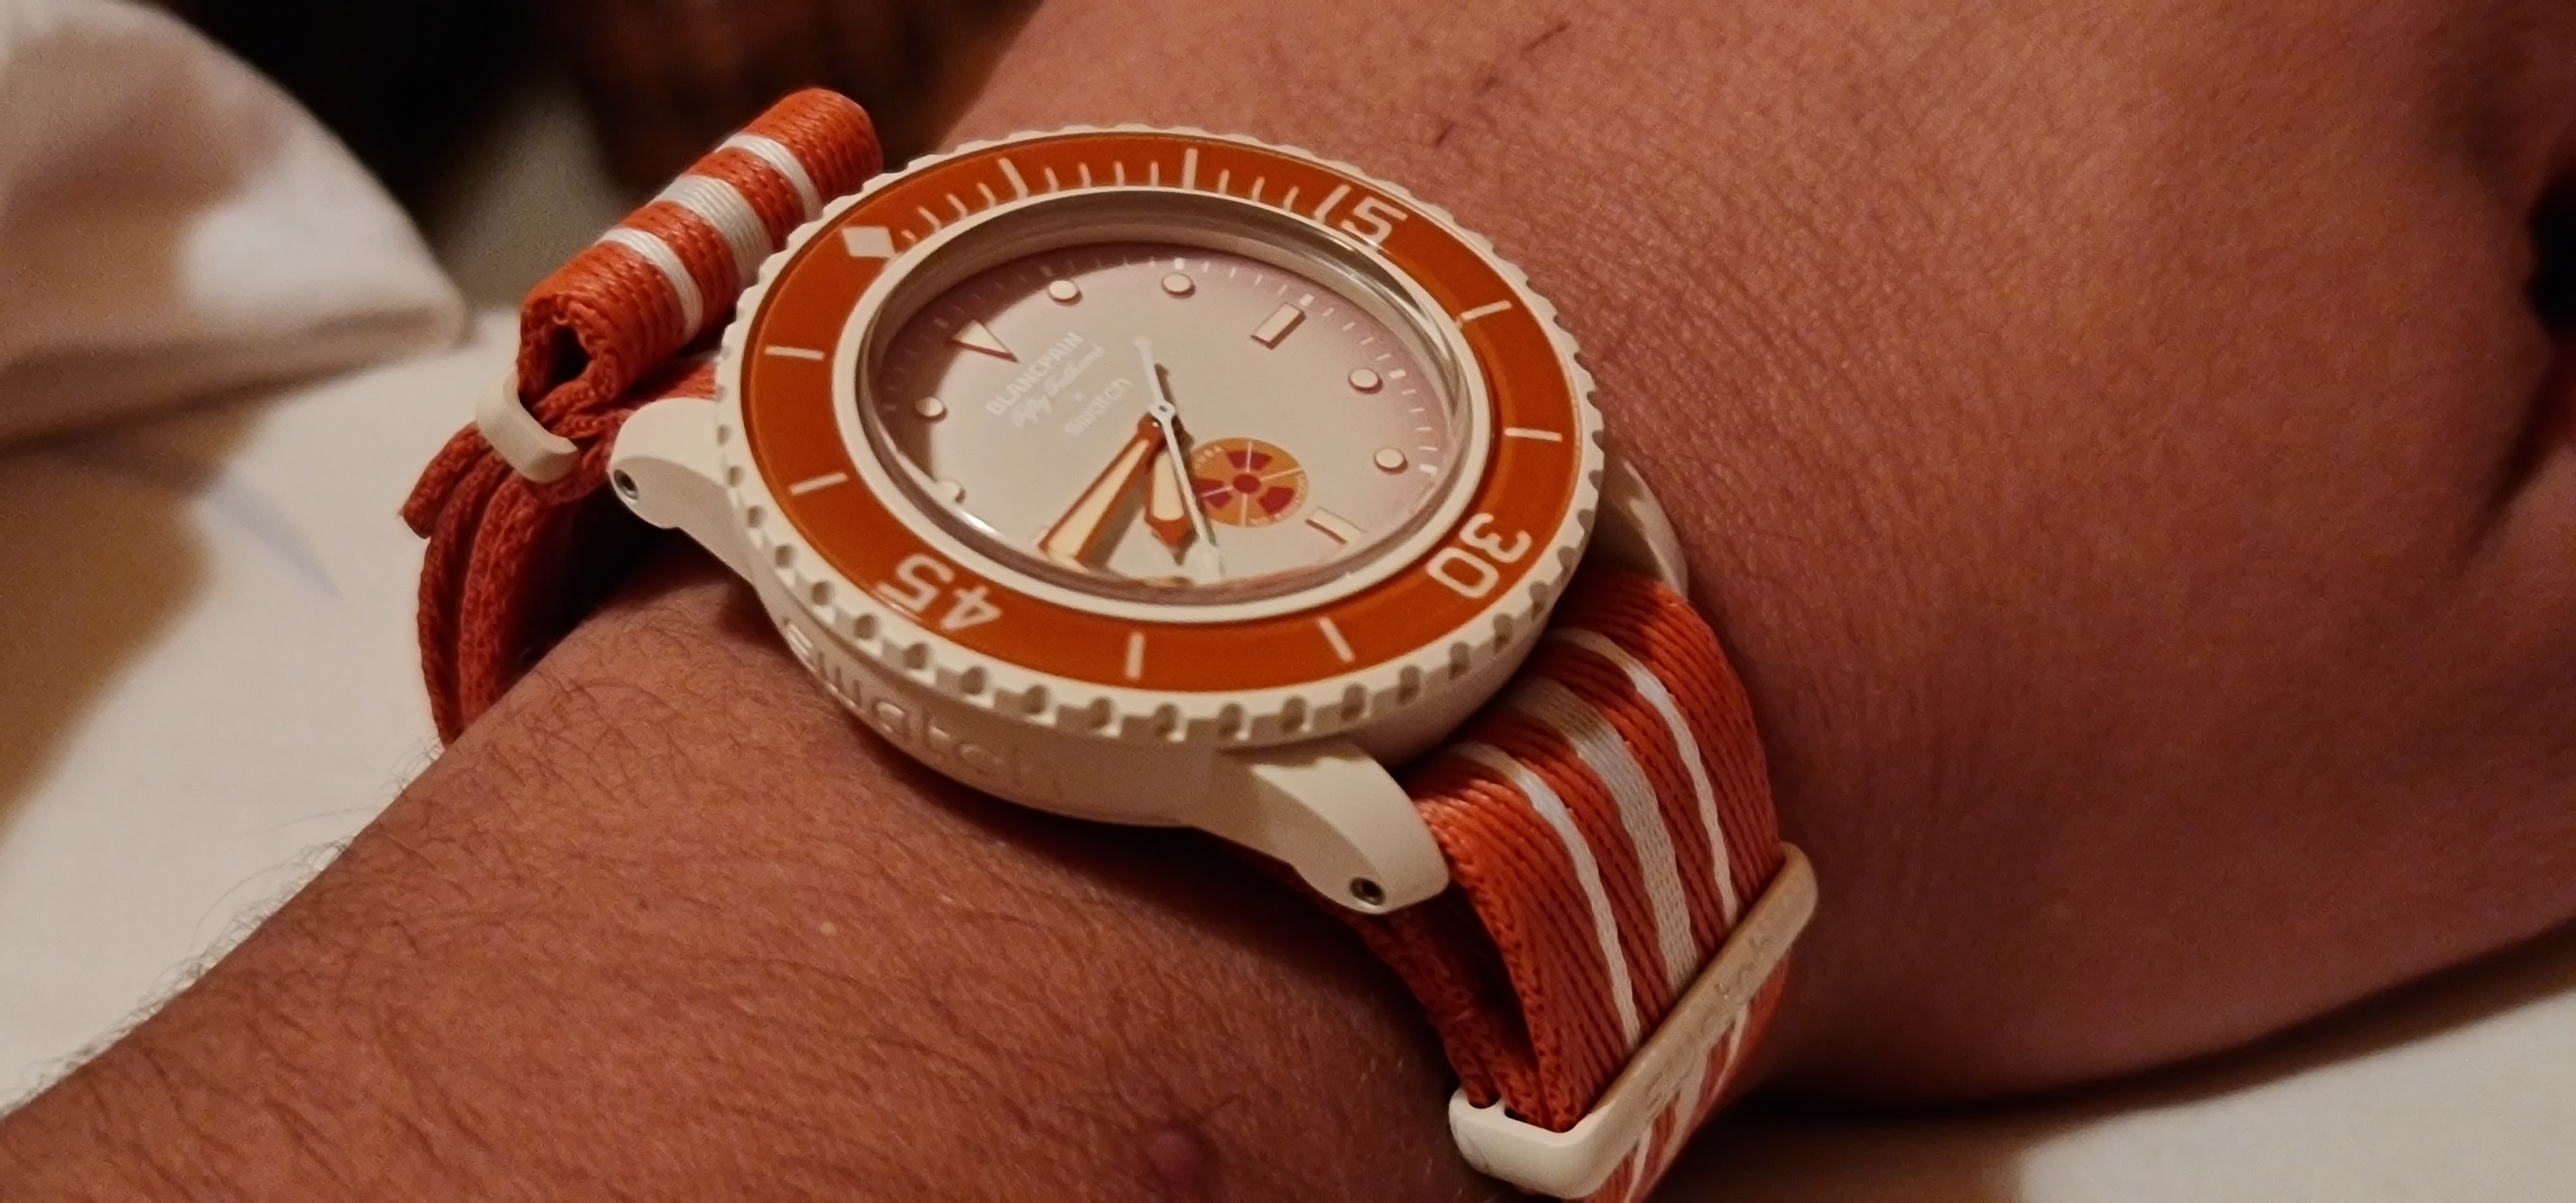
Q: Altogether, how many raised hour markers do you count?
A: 9